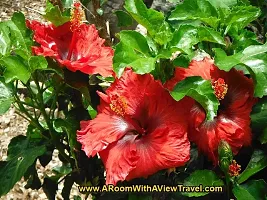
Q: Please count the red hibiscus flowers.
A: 3